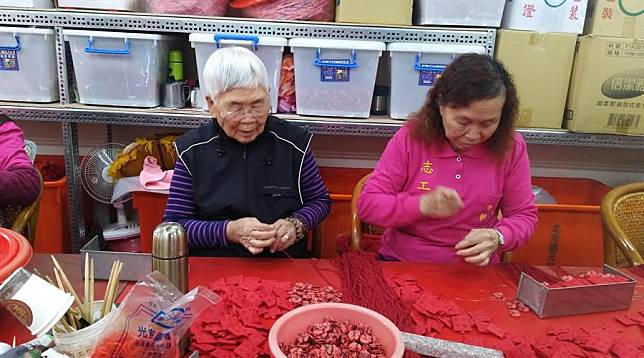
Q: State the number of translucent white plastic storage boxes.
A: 6